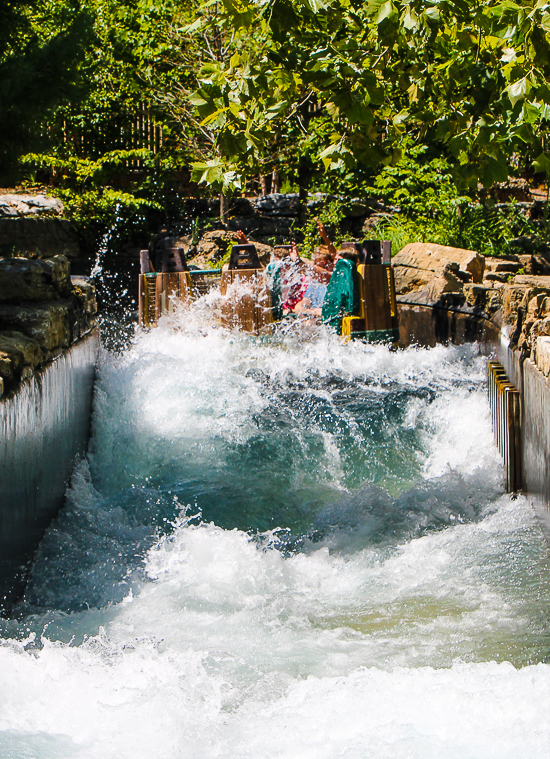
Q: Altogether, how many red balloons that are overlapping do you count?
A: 0